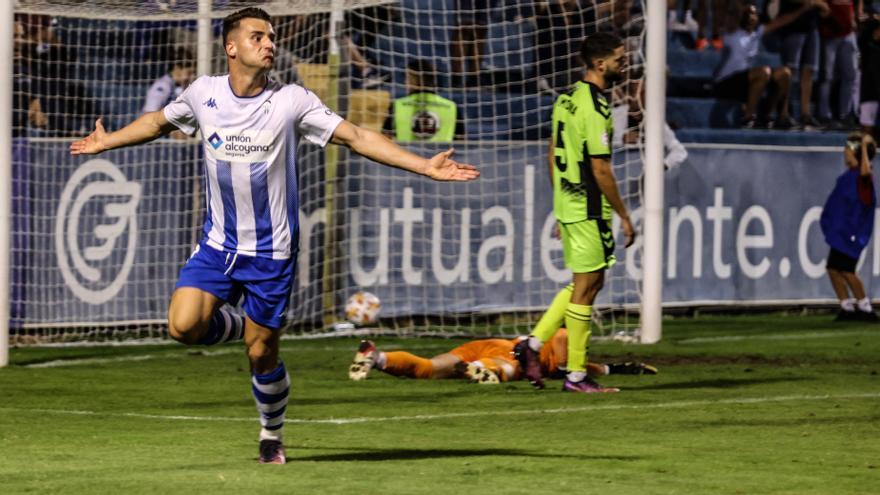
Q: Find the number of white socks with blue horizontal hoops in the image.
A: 2